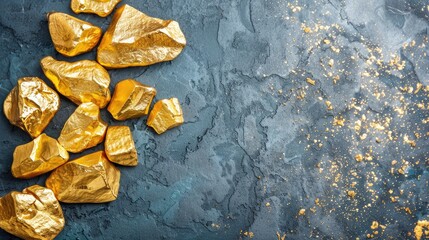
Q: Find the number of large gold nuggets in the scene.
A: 12